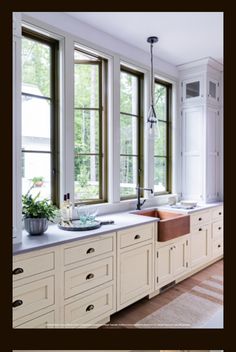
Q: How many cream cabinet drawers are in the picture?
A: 11